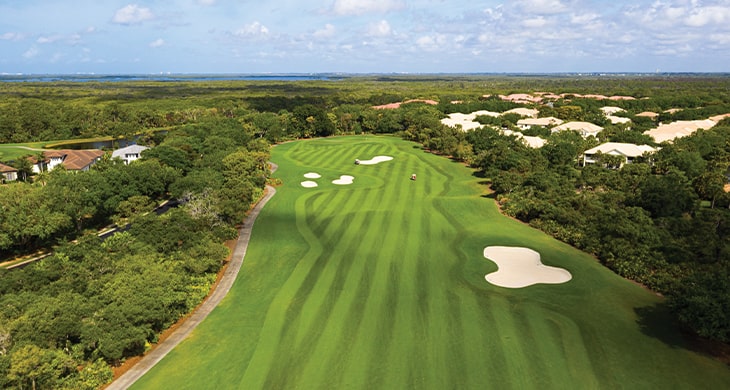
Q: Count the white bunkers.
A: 5